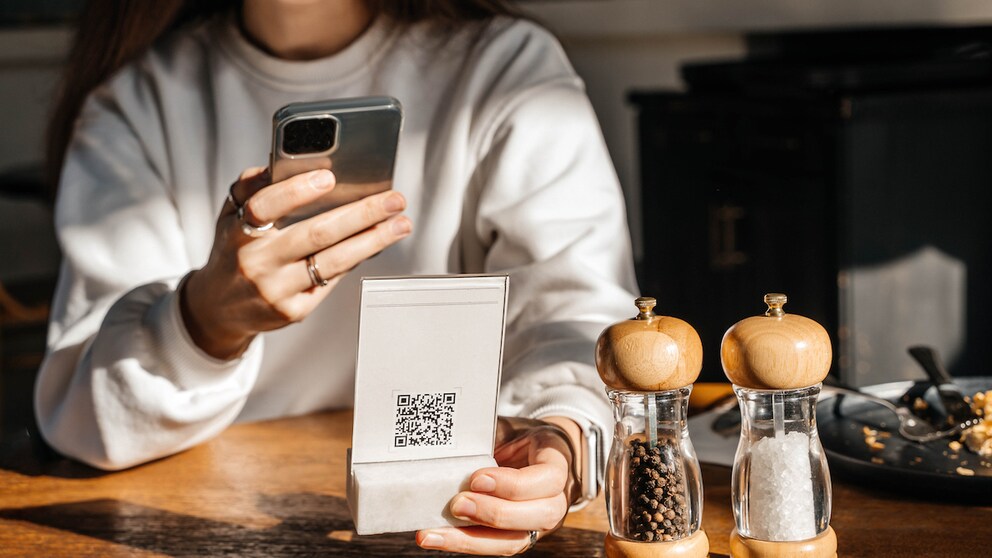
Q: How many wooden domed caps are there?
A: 2